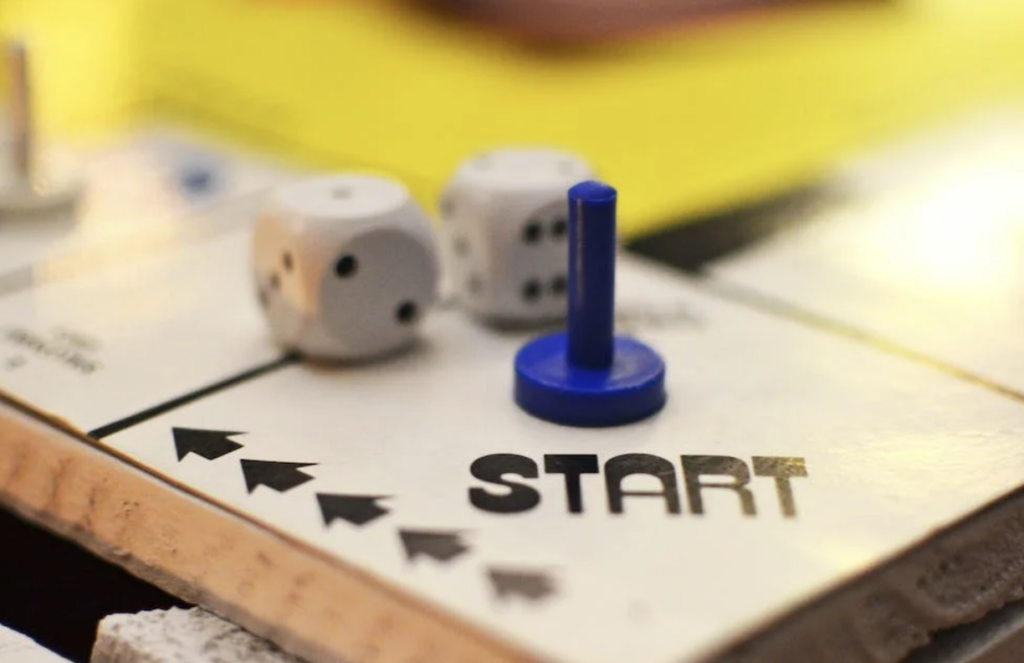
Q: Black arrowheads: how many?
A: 5